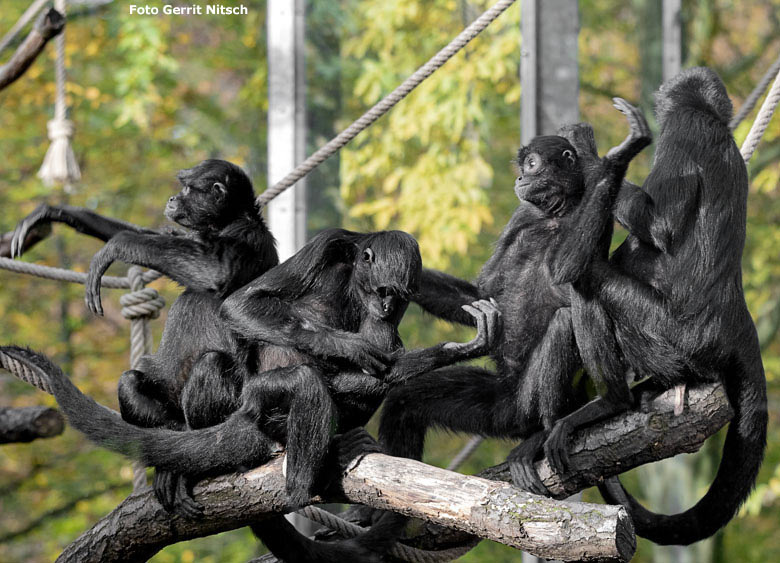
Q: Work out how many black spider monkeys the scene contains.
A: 4